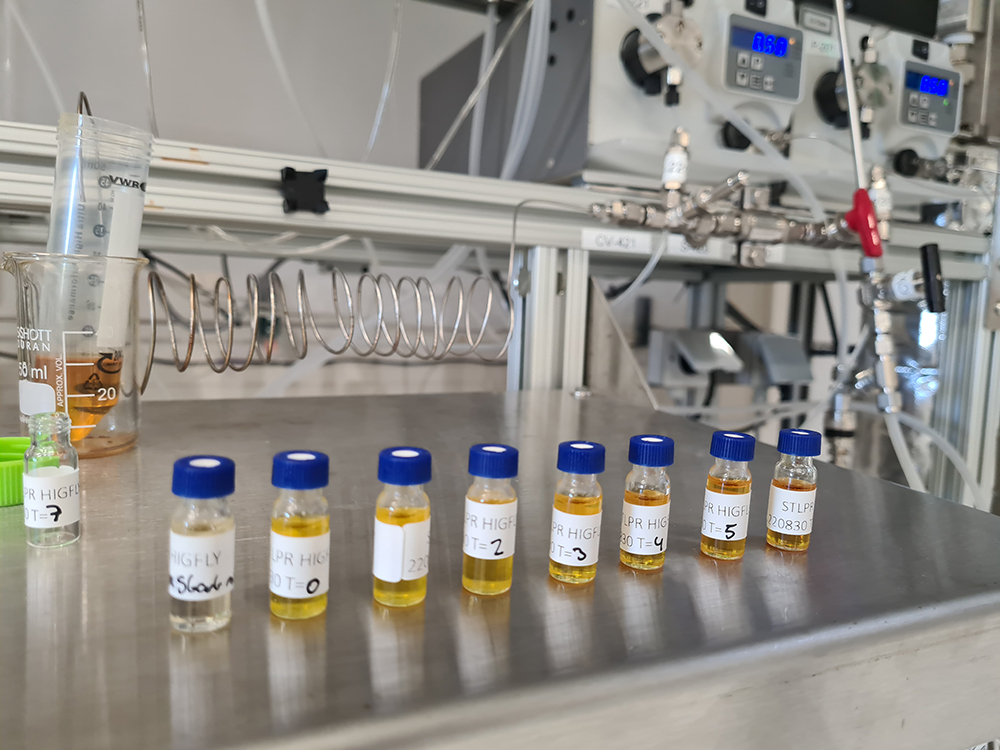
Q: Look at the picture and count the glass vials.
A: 9